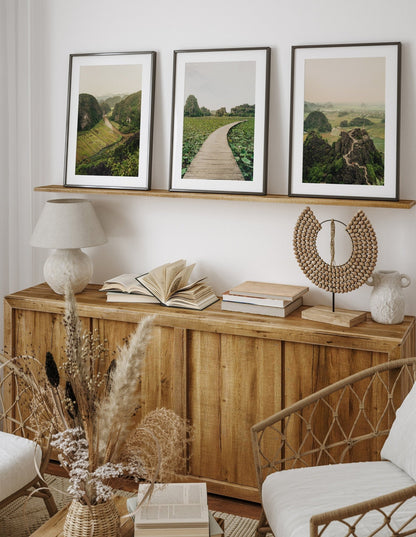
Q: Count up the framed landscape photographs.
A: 3